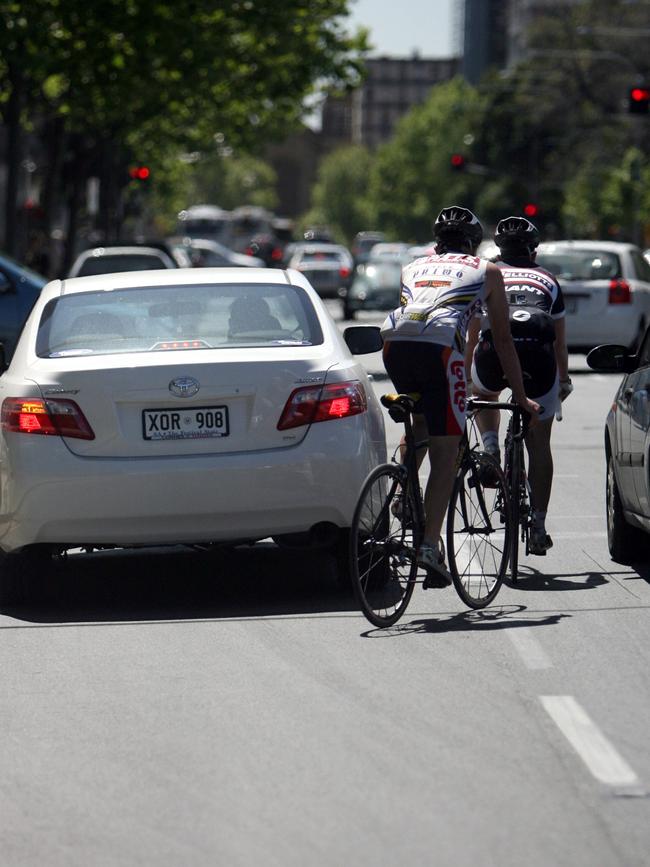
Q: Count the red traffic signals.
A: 4